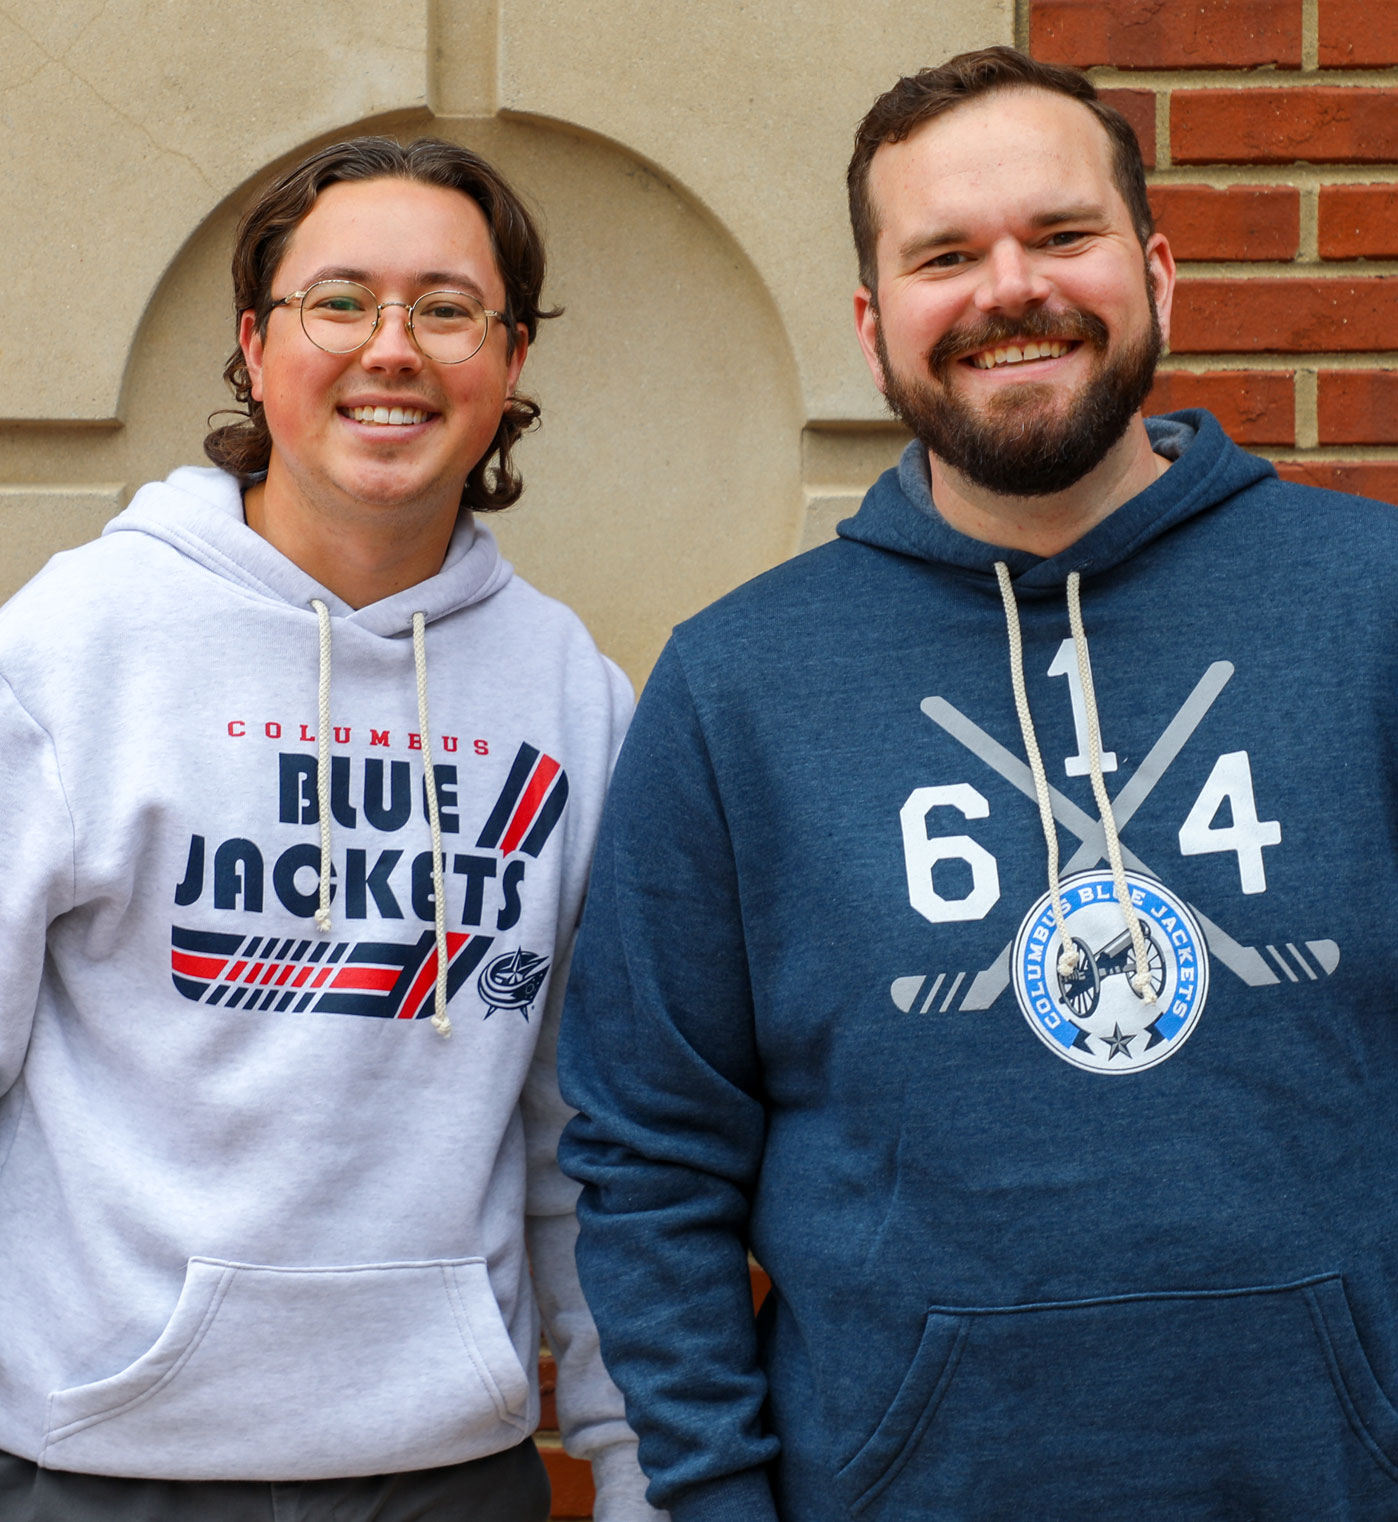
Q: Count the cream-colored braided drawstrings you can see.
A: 4